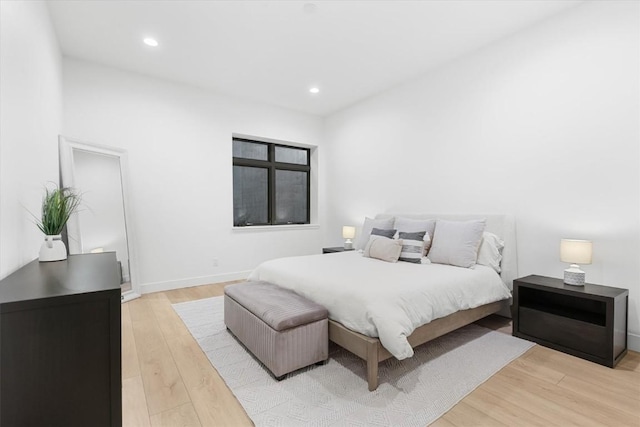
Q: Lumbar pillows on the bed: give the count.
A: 1